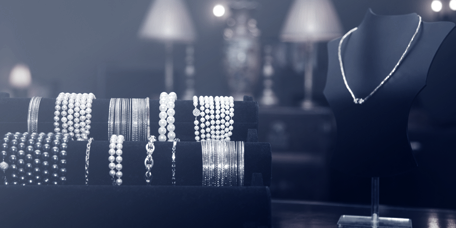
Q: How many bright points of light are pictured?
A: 3